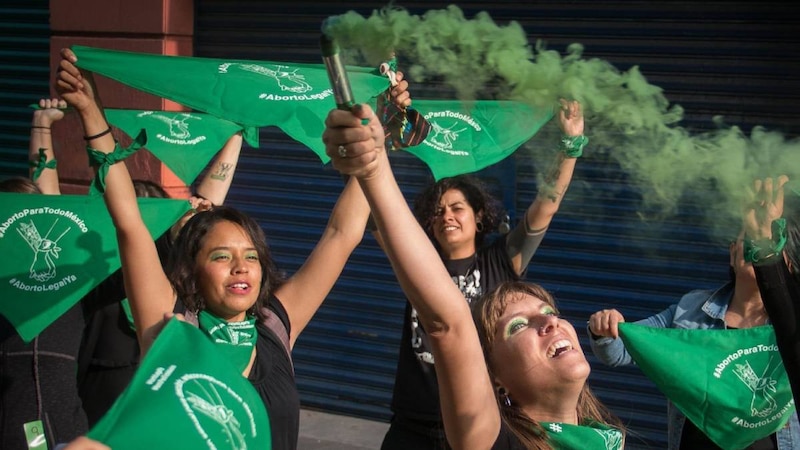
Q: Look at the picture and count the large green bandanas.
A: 6